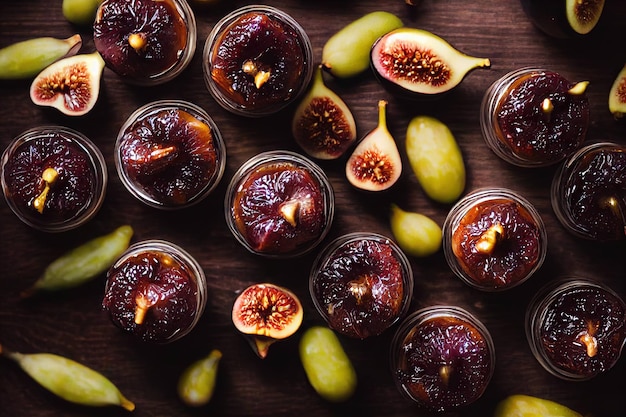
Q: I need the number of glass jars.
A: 12